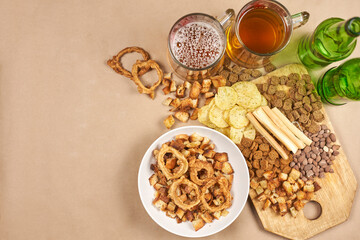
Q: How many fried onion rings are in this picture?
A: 6